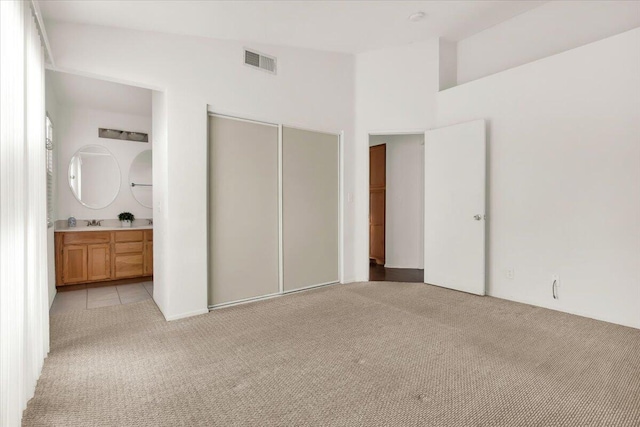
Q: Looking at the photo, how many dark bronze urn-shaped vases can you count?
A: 0